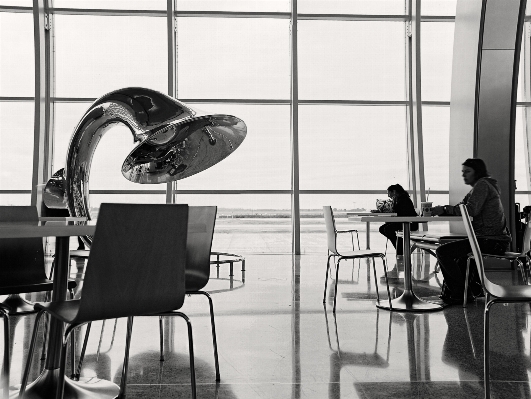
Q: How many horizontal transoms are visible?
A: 3